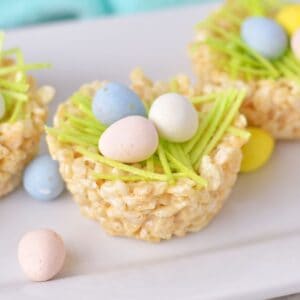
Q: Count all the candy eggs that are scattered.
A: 3